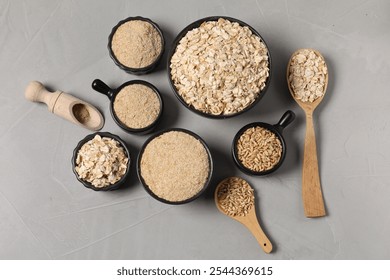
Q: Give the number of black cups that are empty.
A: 0